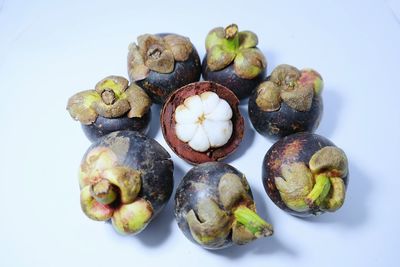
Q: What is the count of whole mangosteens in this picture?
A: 7